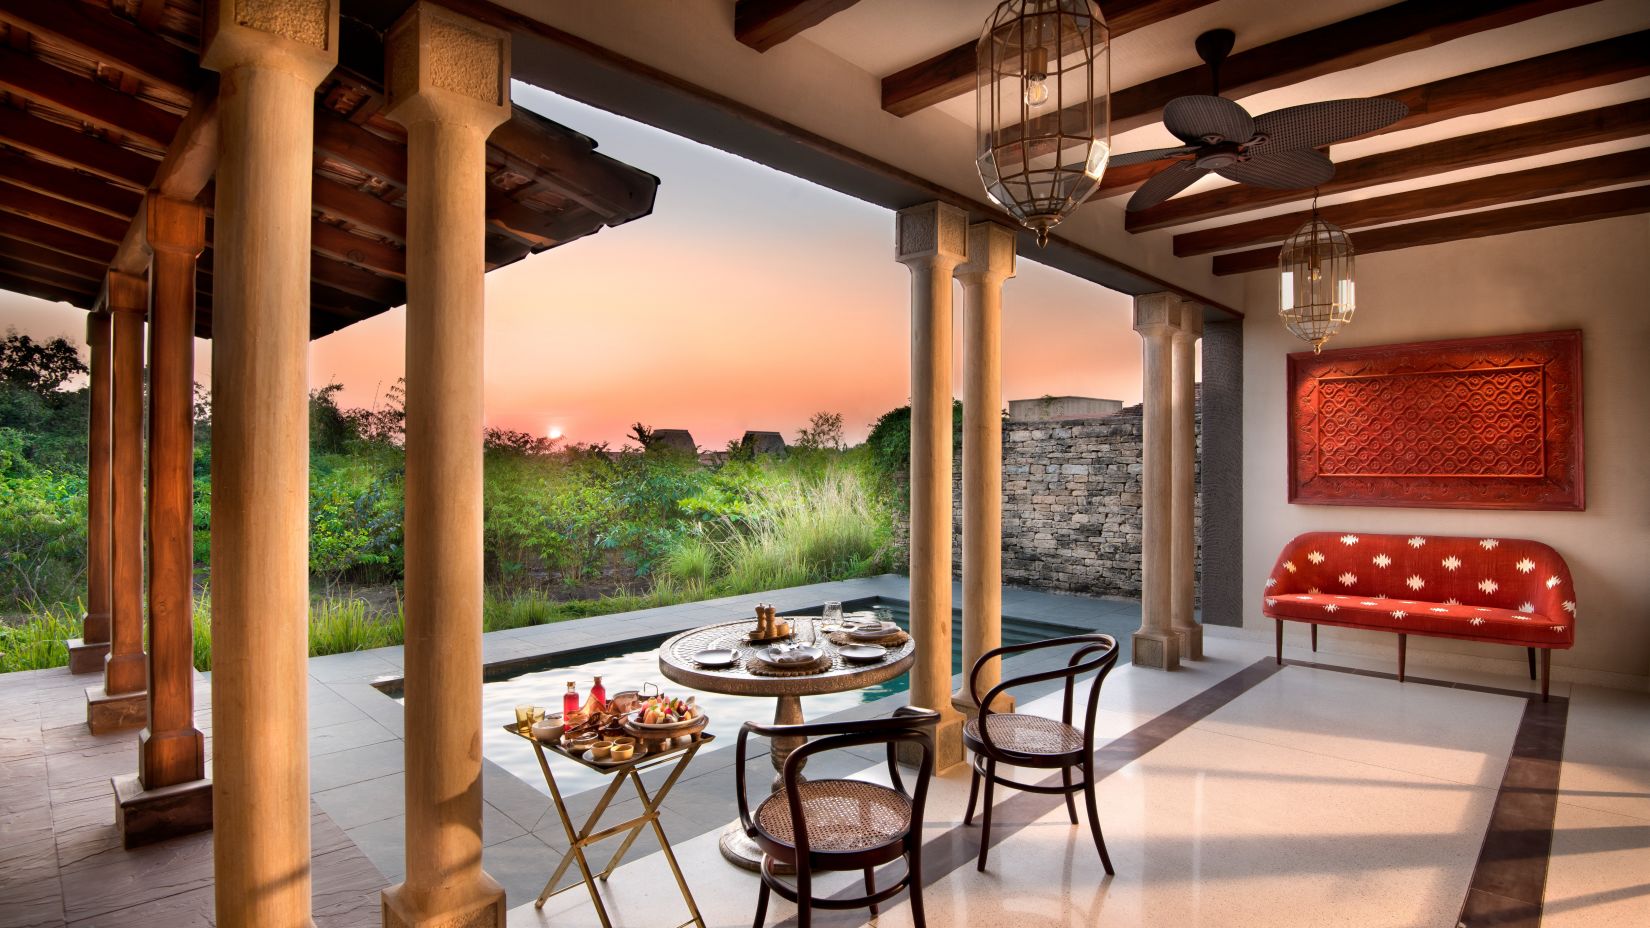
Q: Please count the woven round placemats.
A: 2